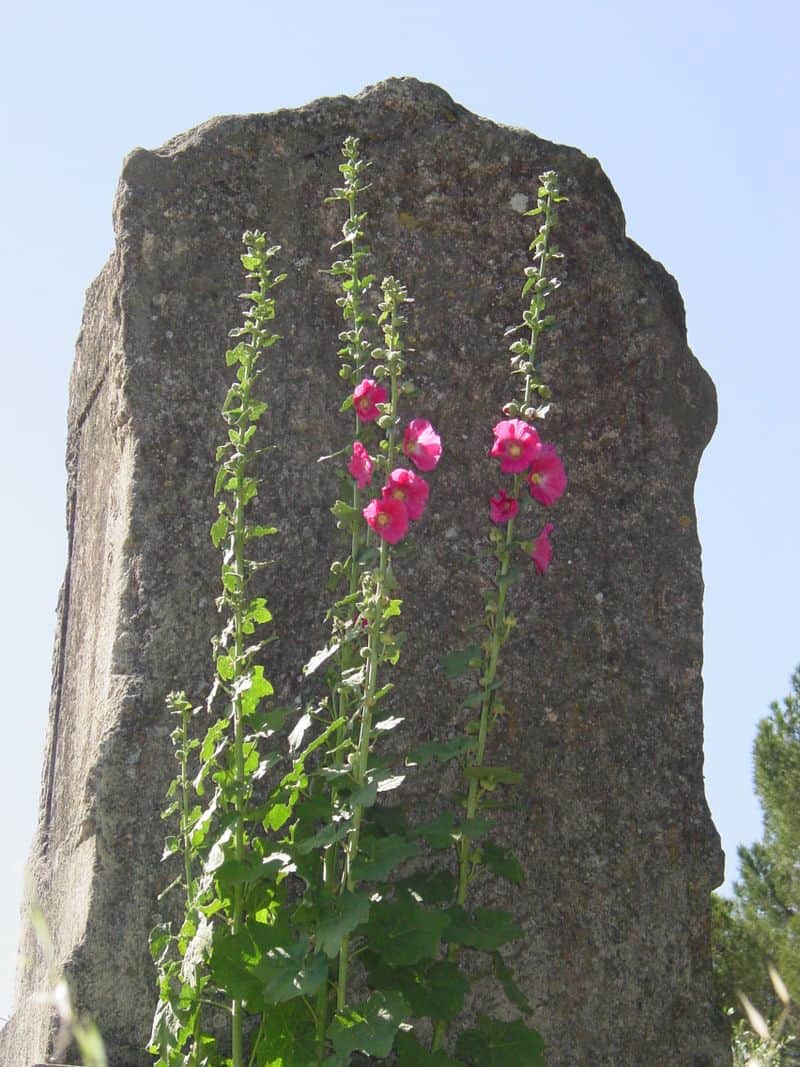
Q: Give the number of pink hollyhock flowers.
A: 9